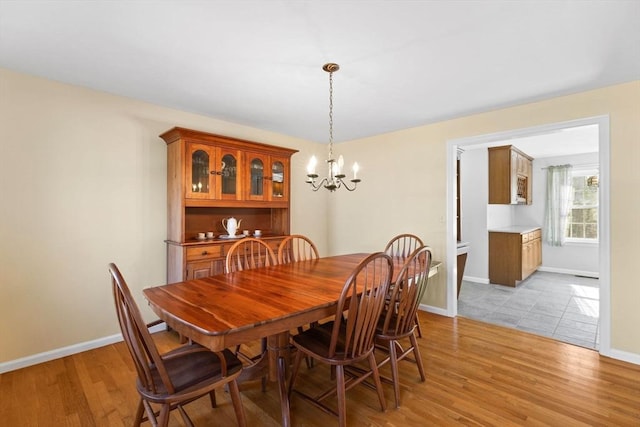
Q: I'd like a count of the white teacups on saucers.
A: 4